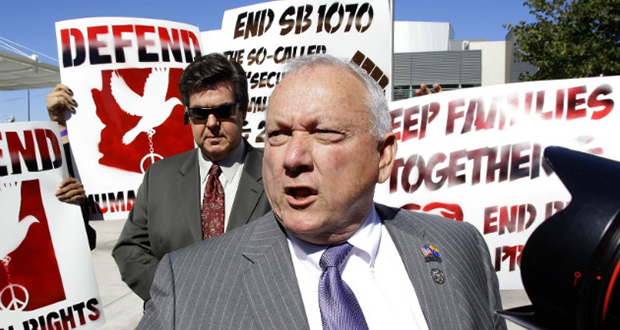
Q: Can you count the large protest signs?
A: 4